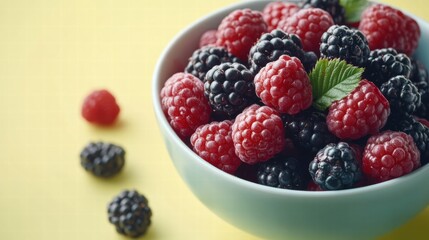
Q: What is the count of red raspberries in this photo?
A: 12